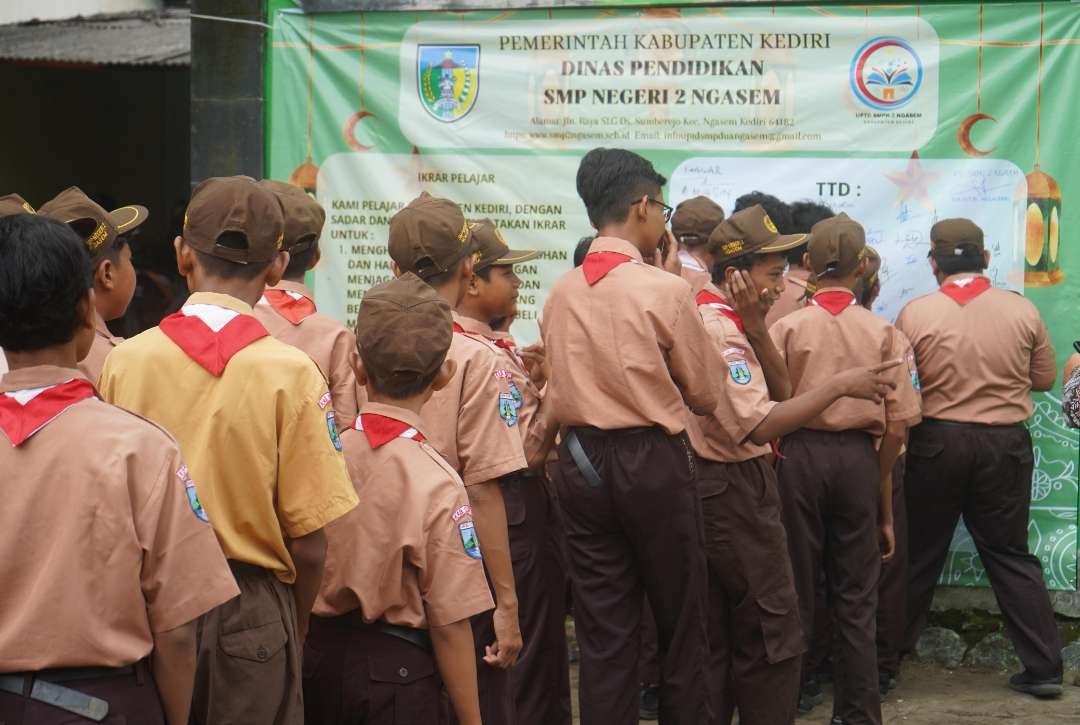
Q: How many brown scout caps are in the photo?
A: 12